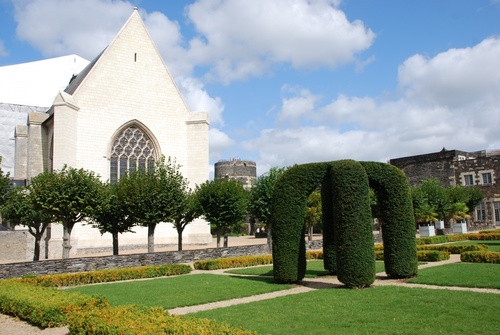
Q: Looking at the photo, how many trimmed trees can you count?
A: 4